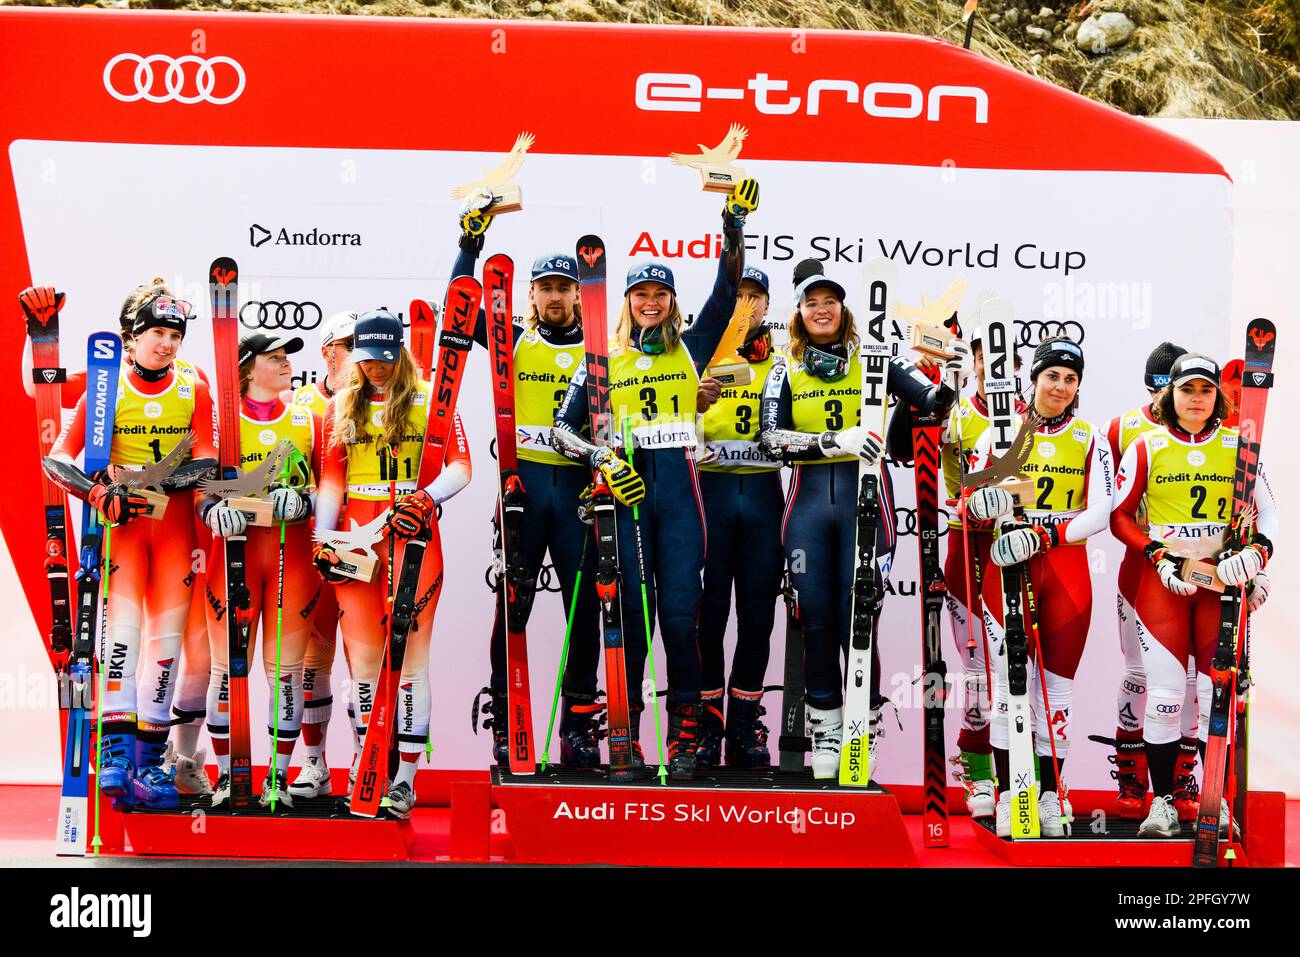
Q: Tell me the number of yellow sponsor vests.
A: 13